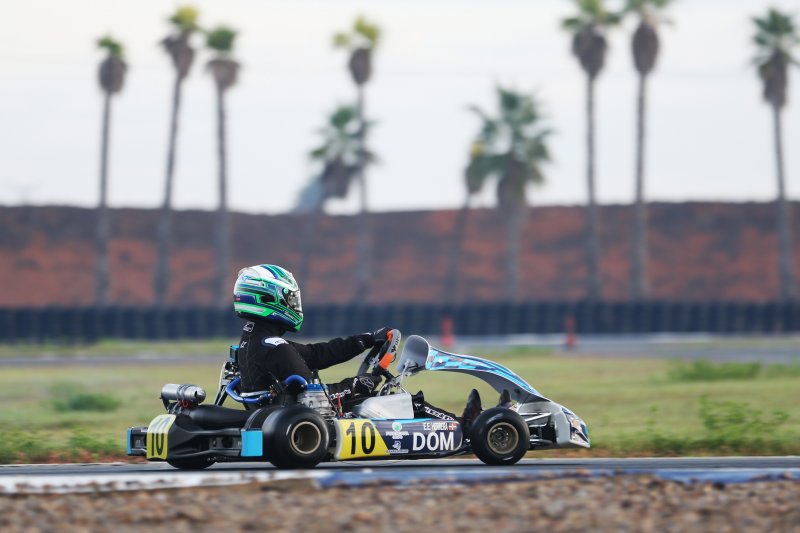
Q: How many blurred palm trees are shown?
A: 10